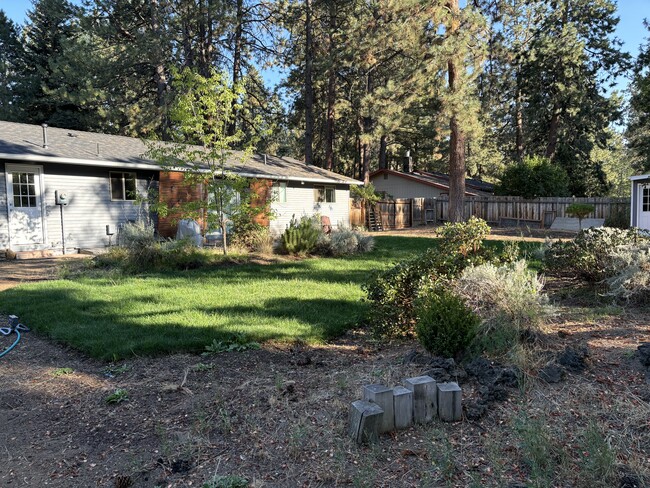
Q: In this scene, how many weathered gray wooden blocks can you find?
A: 5